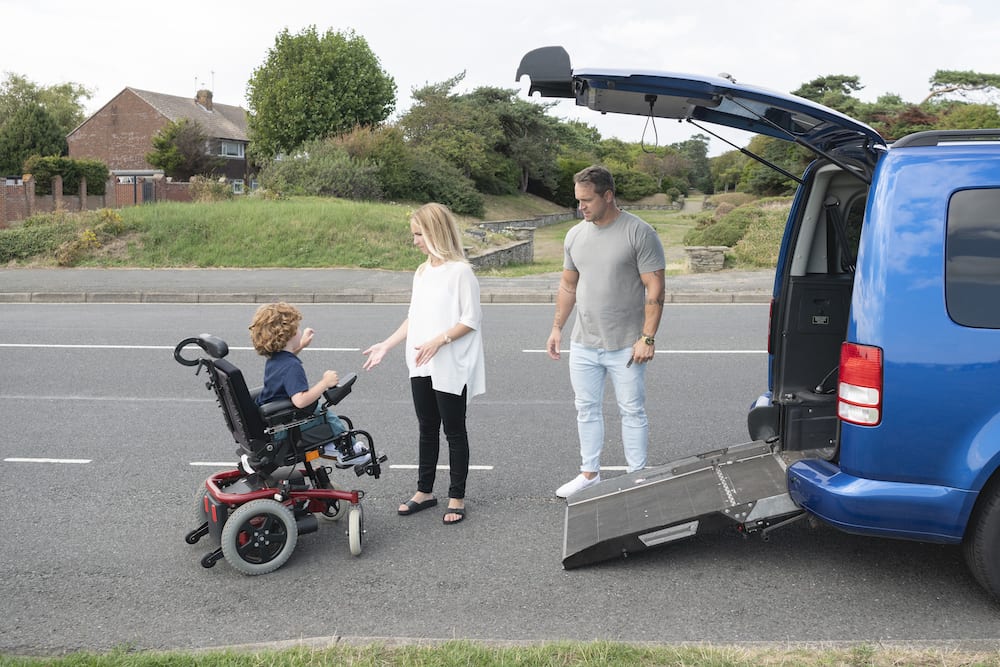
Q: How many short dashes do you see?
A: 4